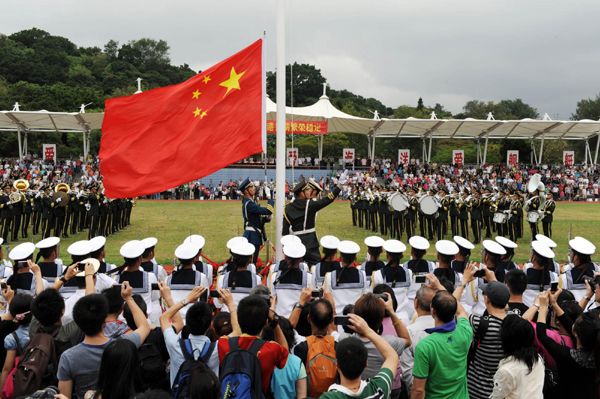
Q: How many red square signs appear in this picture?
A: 7